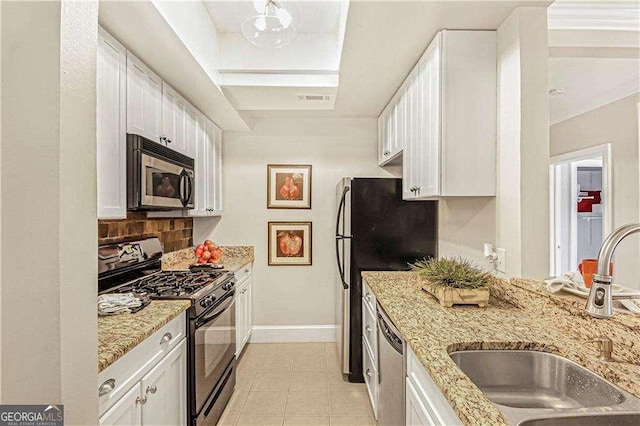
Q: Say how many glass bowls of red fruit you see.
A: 1